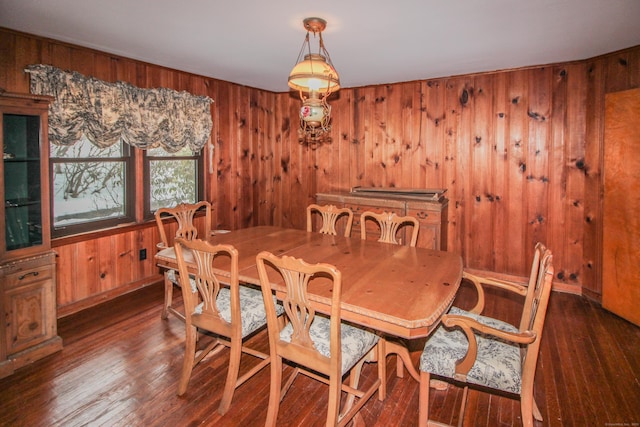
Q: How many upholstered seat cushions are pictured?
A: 4